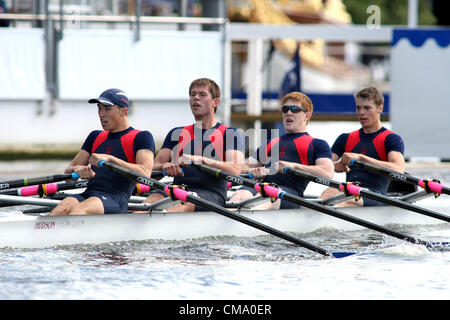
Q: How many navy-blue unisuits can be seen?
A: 4